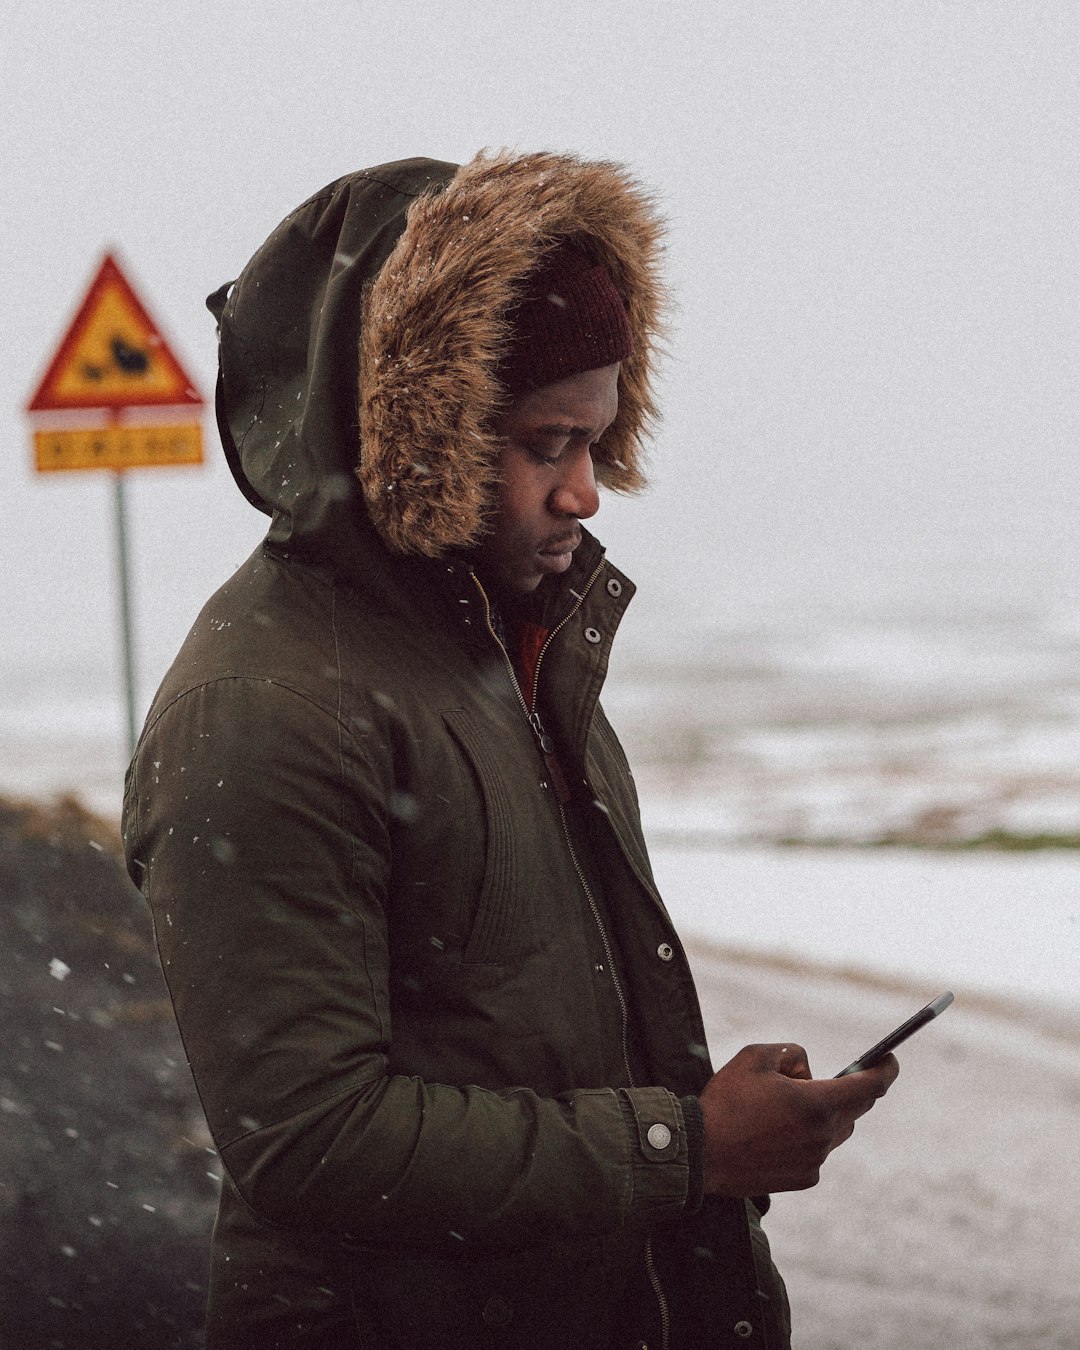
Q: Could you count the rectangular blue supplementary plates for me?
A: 0